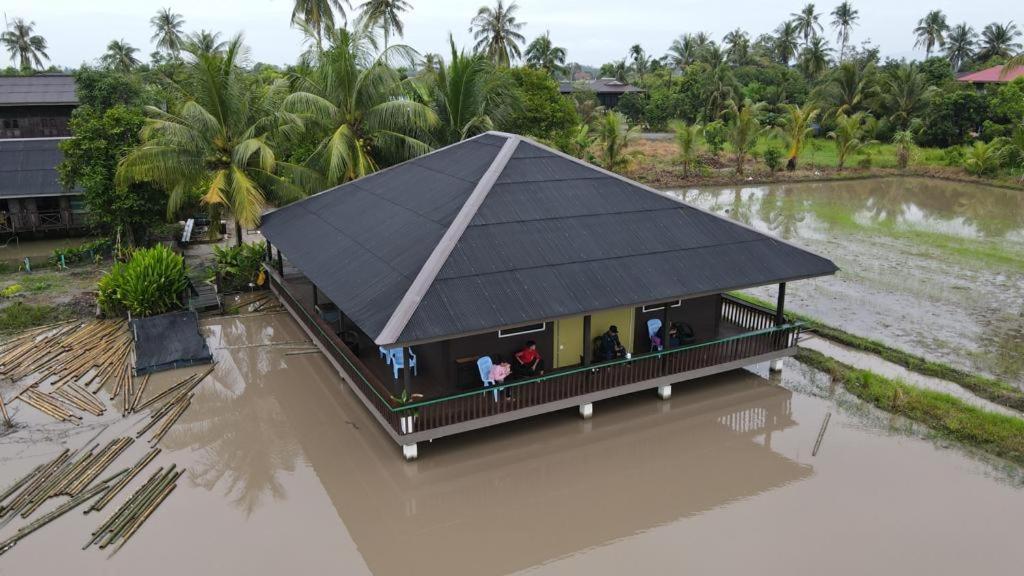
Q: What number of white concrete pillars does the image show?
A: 4